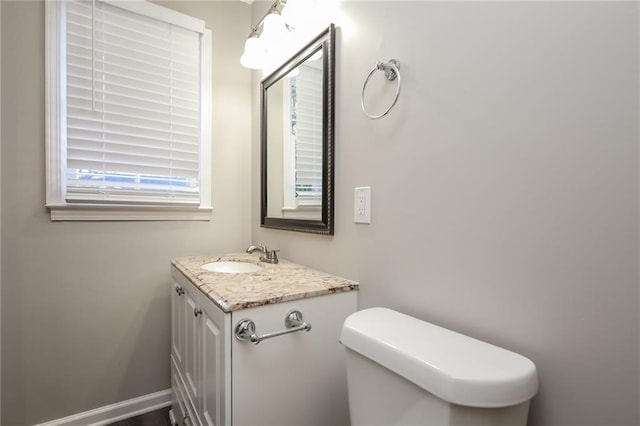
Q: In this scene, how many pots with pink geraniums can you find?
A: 0